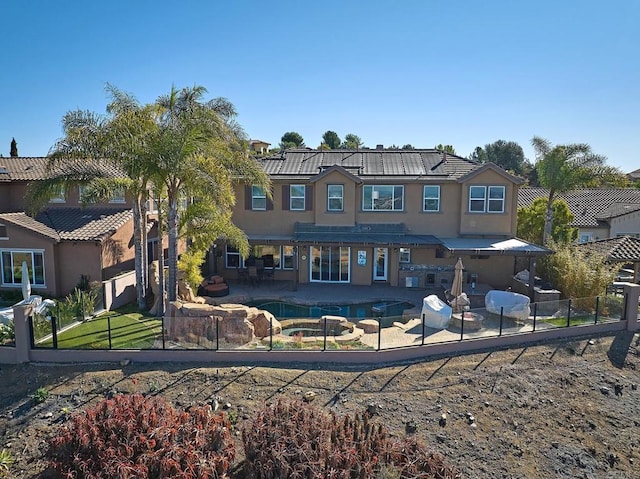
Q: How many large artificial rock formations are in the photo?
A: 1